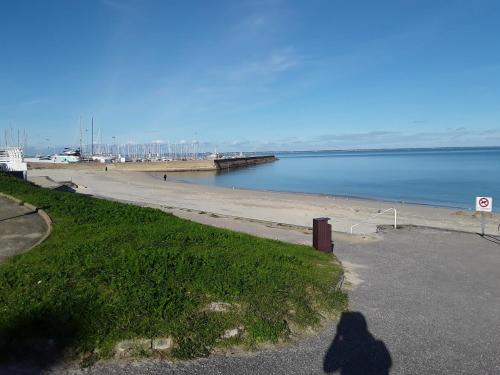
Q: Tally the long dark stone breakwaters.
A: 1